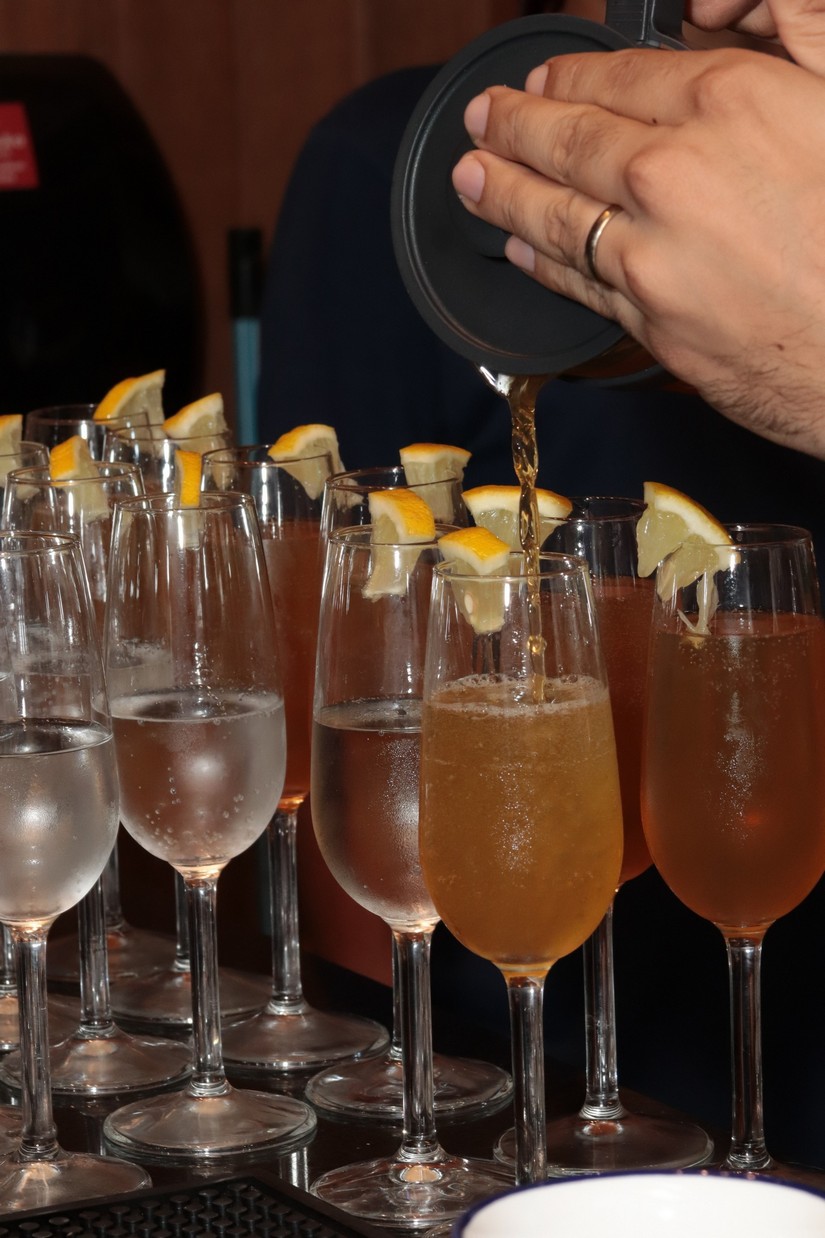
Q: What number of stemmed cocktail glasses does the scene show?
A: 12